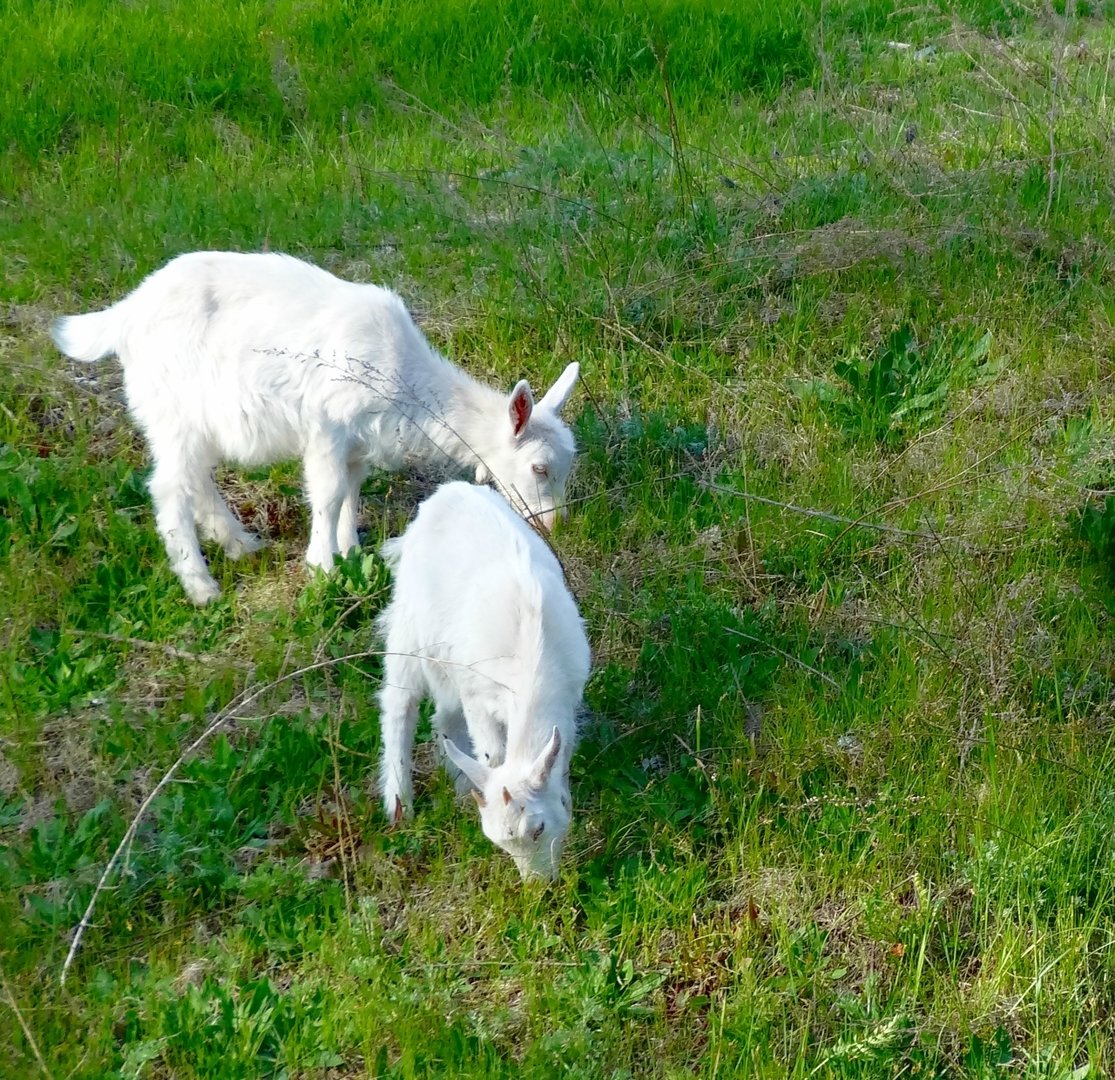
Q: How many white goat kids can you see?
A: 2